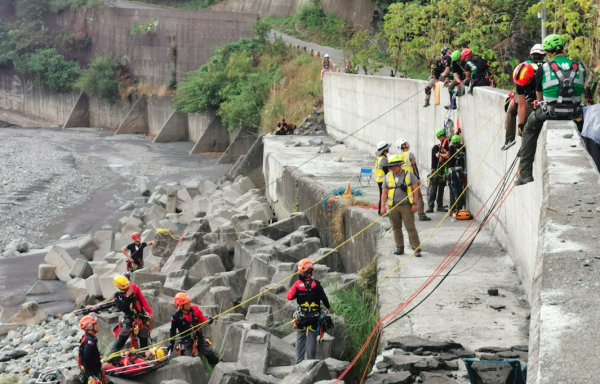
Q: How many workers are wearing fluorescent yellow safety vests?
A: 3